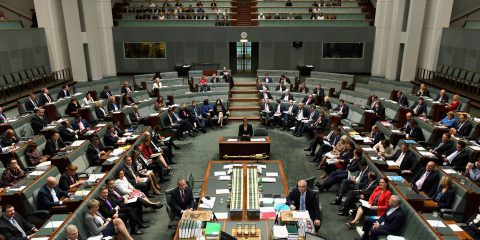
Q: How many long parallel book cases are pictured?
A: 2